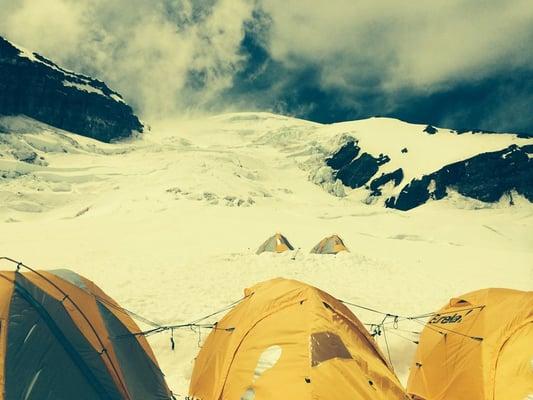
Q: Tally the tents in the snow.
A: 5